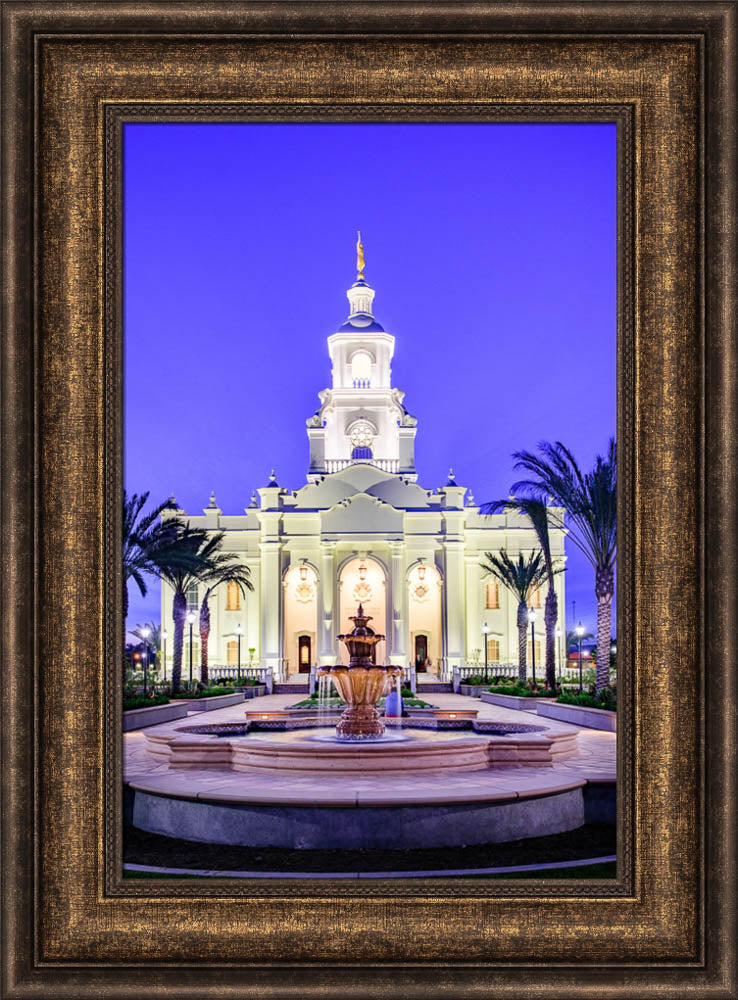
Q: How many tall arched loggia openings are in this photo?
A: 3